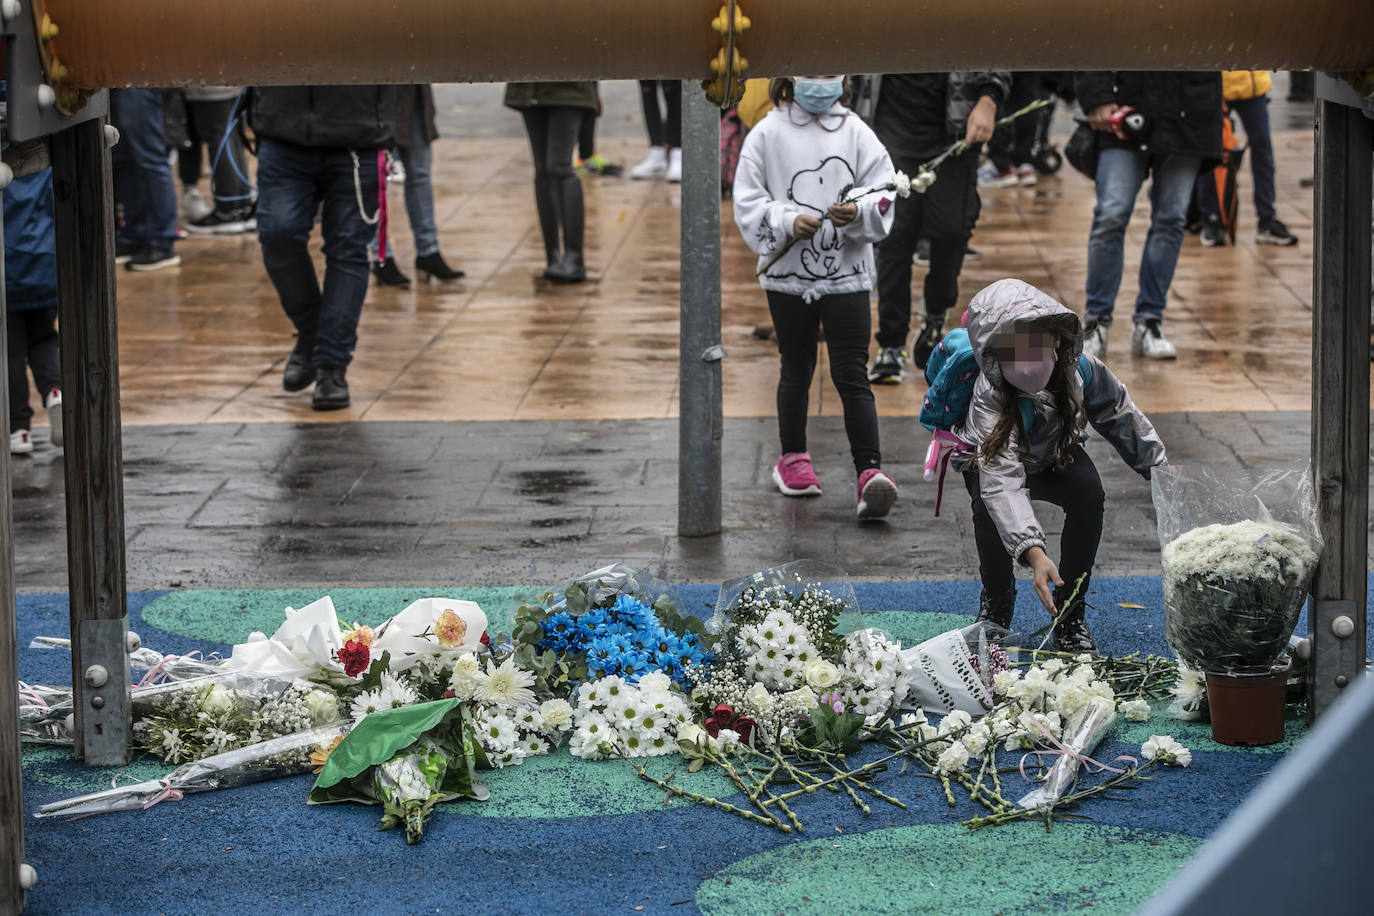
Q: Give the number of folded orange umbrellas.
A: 1